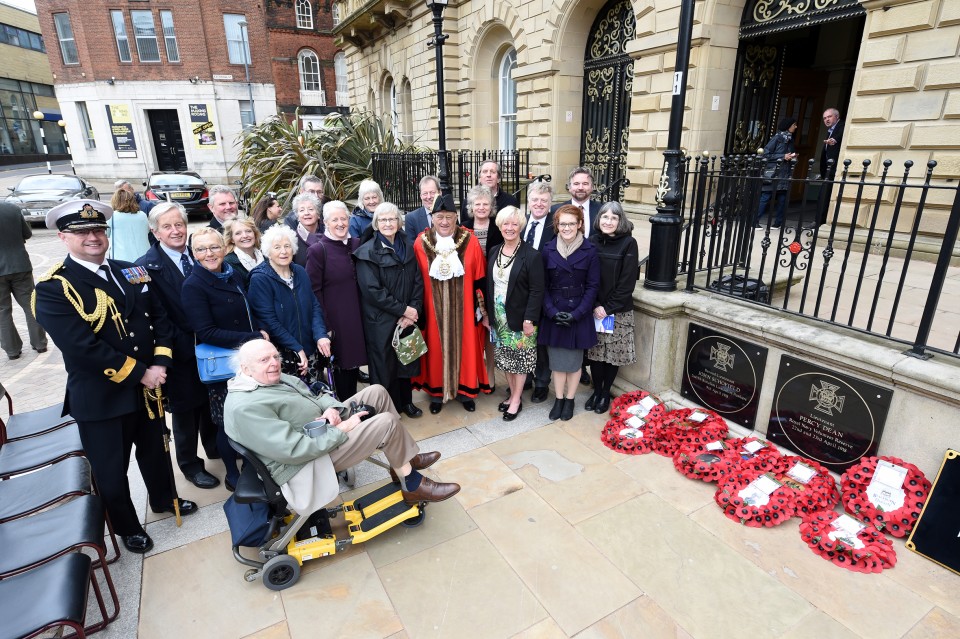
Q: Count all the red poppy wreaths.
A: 9